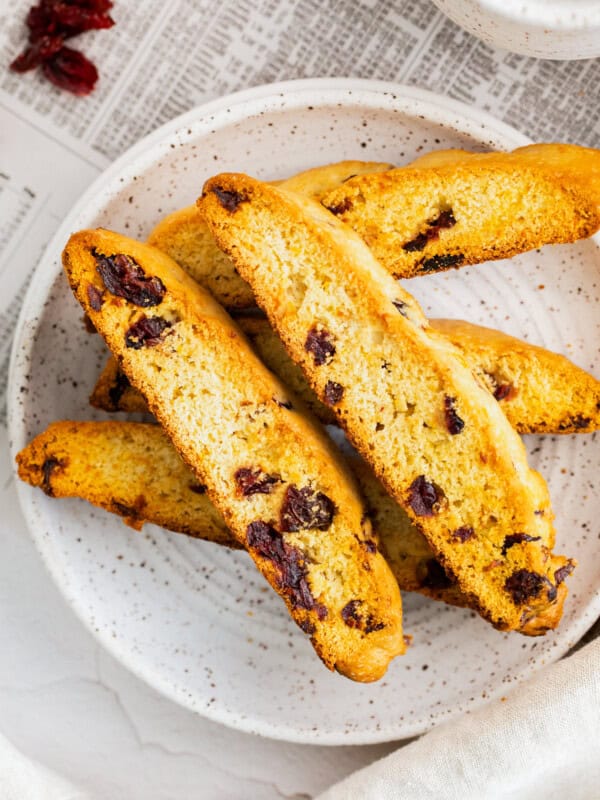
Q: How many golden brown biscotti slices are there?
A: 5